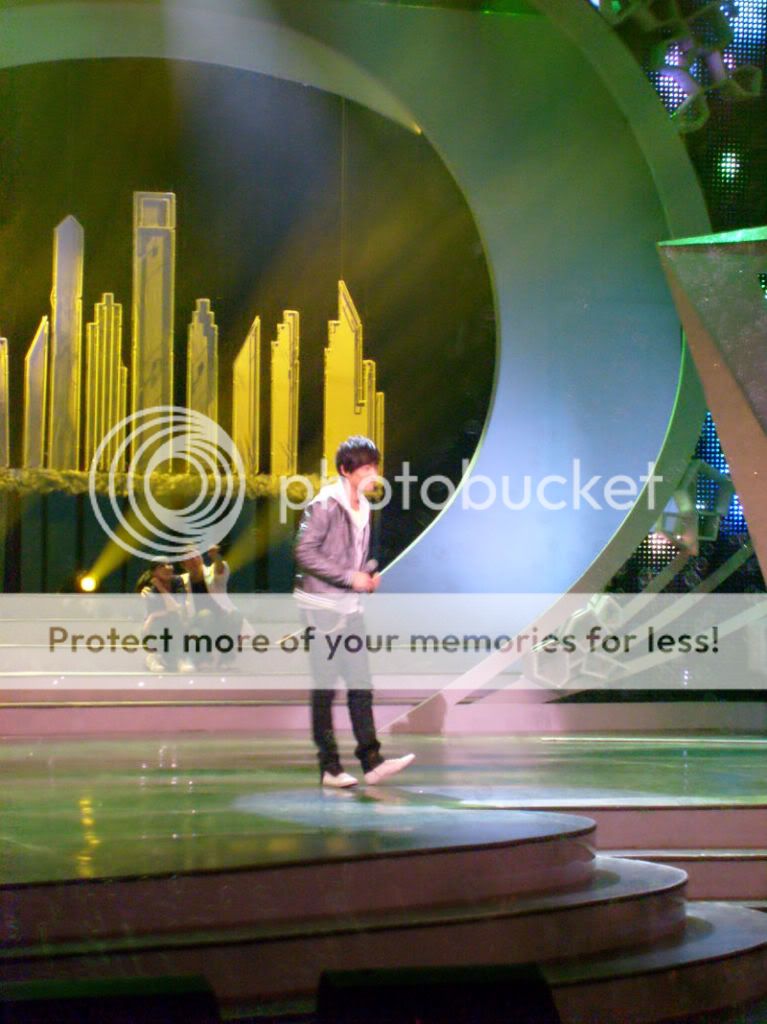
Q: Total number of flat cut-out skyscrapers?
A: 9